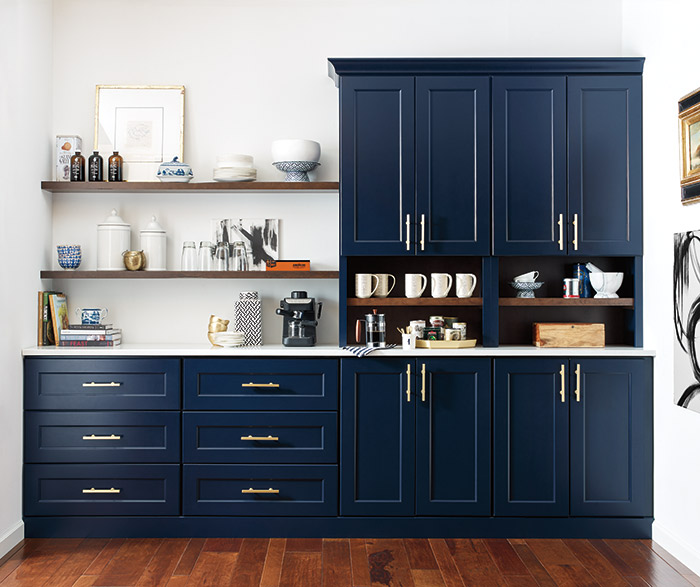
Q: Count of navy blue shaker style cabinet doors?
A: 8